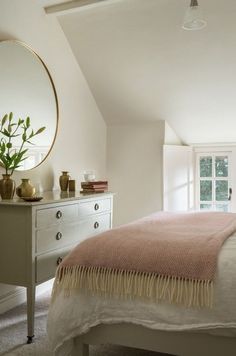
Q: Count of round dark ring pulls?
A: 5